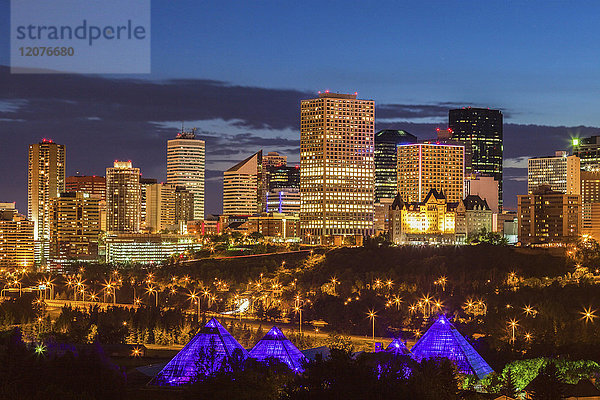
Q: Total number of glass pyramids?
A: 4